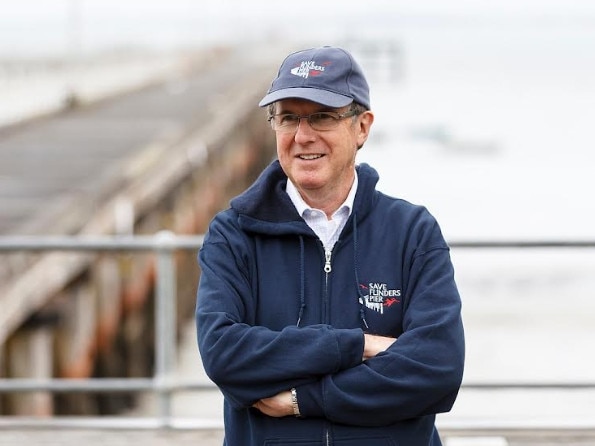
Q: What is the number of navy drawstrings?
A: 2